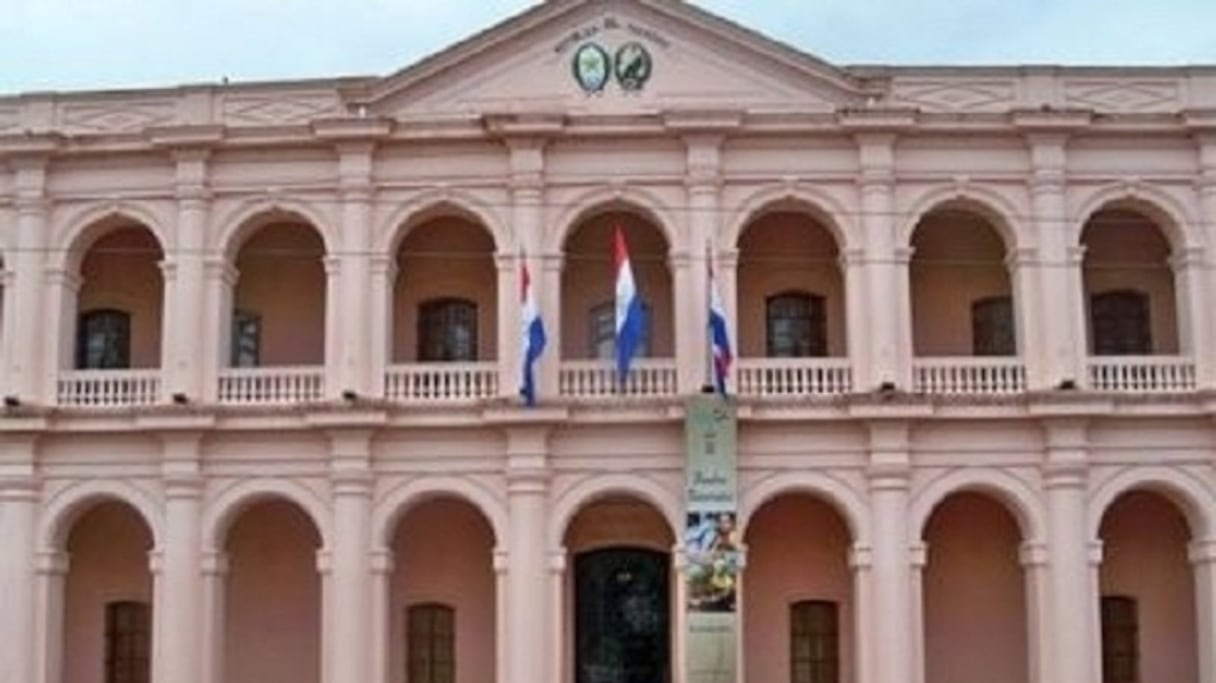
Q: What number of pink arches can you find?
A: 14